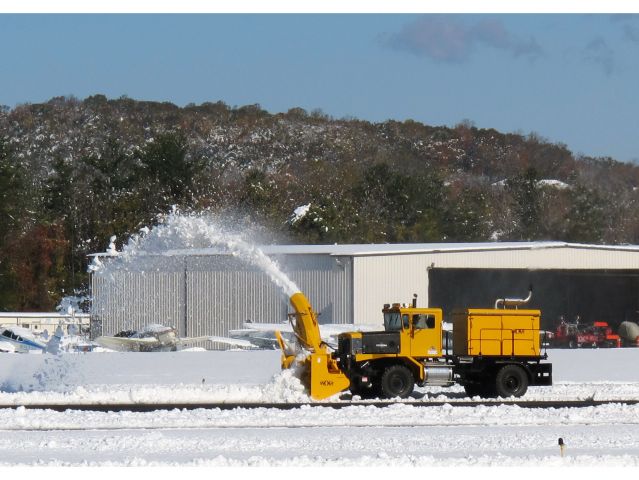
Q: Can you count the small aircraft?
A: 3